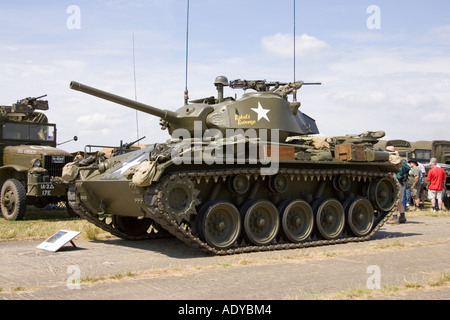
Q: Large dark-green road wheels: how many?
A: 5